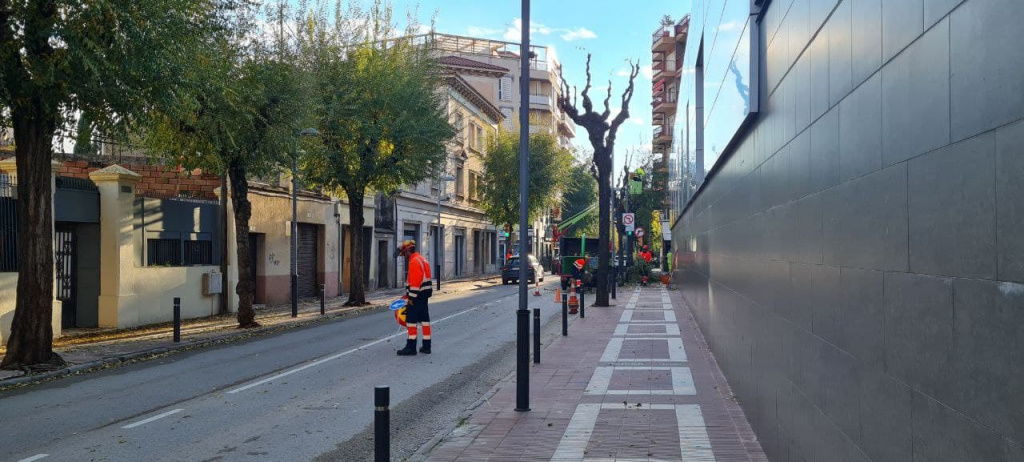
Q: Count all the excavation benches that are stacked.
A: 0